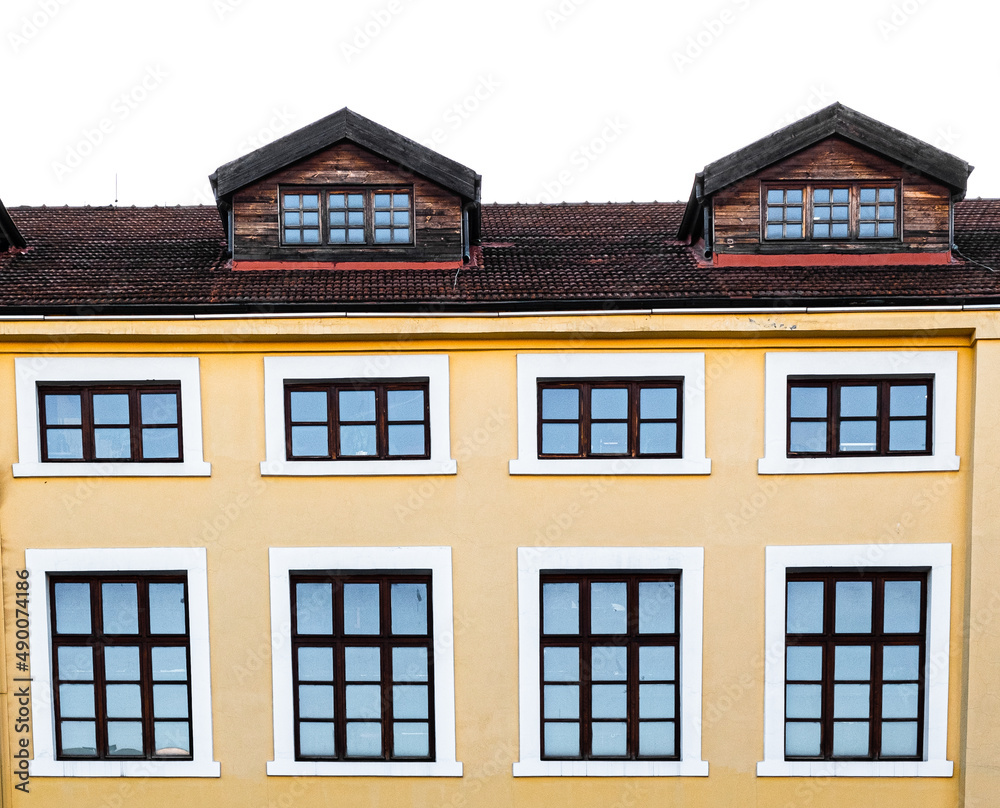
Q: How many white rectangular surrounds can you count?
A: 8